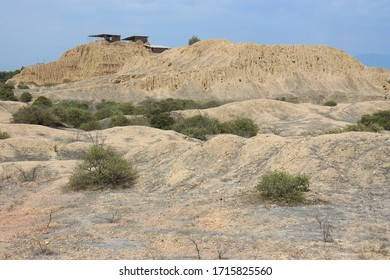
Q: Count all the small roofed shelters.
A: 3